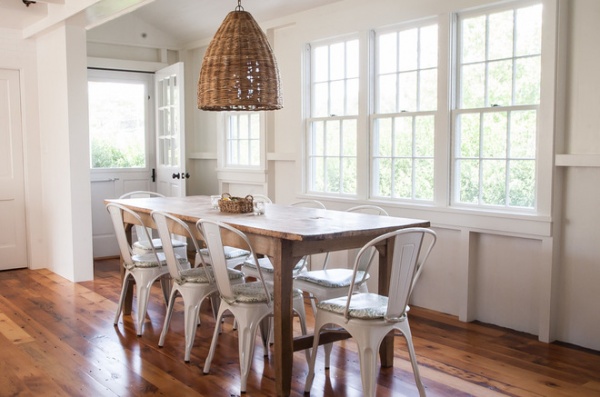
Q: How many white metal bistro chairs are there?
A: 8